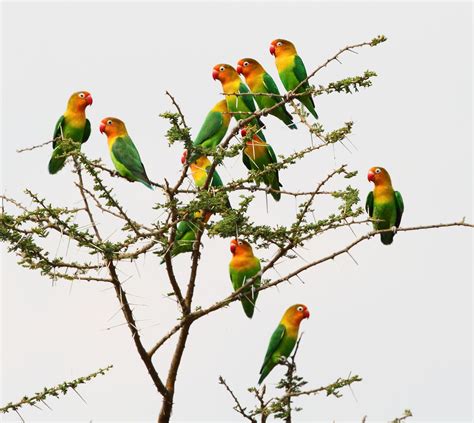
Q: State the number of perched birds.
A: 12